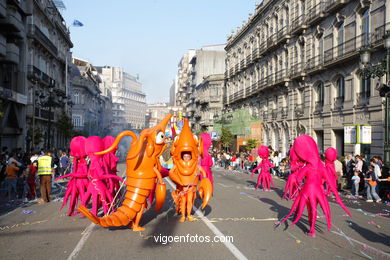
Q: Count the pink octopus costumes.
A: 8